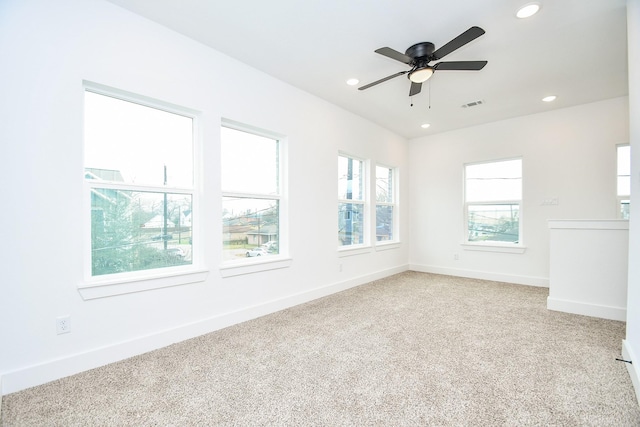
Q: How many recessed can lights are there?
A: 4